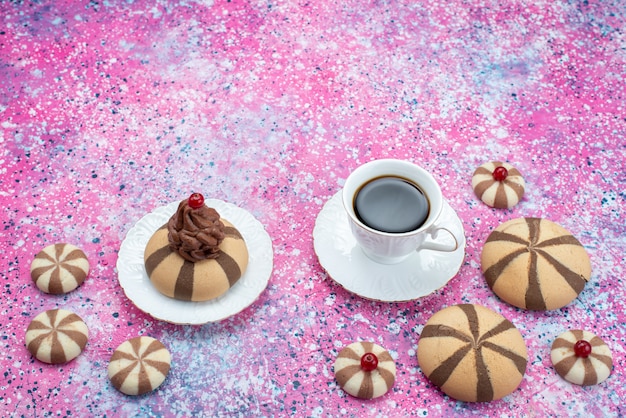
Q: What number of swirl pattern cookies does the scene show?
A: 9